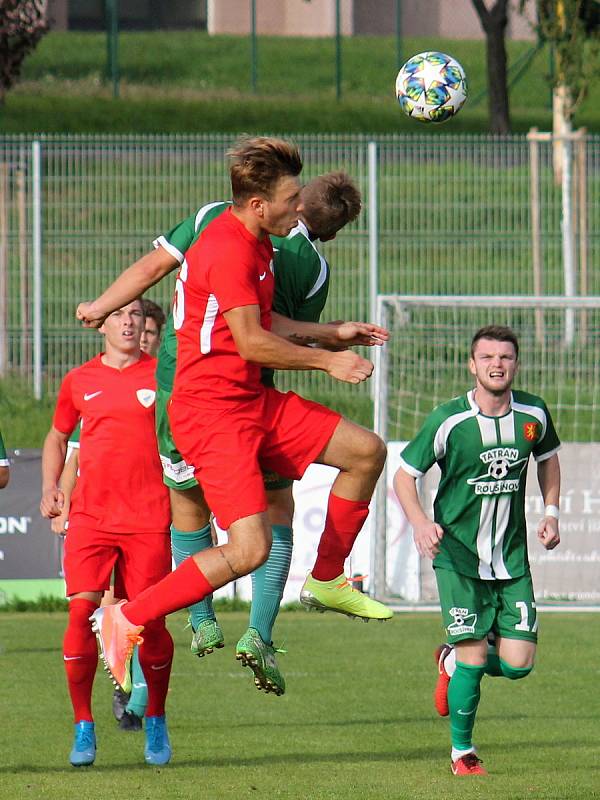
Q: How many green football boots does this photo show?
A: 2